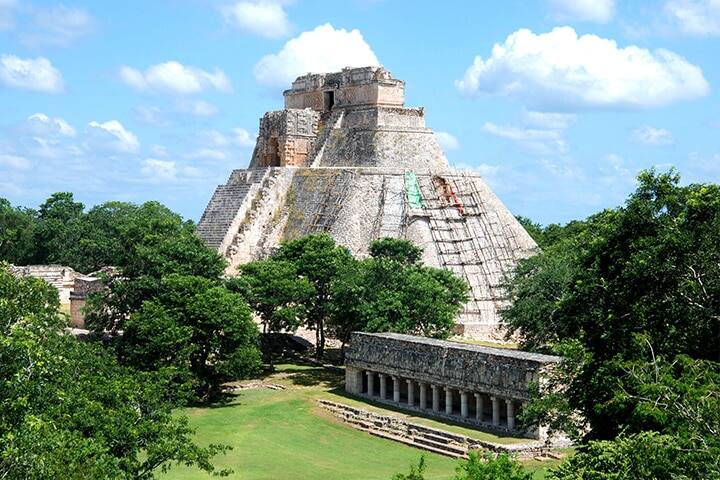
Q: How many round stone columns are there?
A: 11